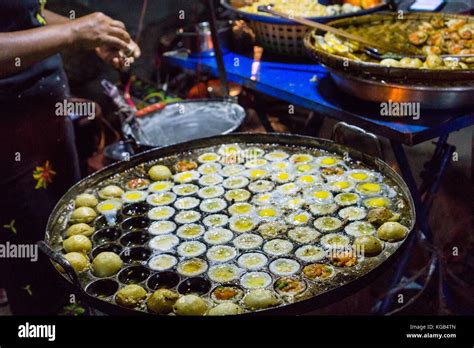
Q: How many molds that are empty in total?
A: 11